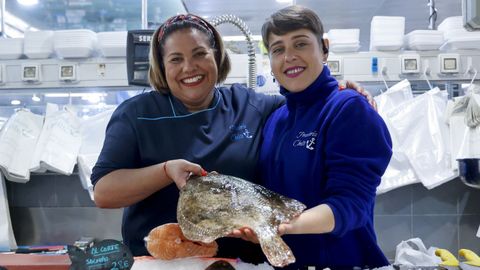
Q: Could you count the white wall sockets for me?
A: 5